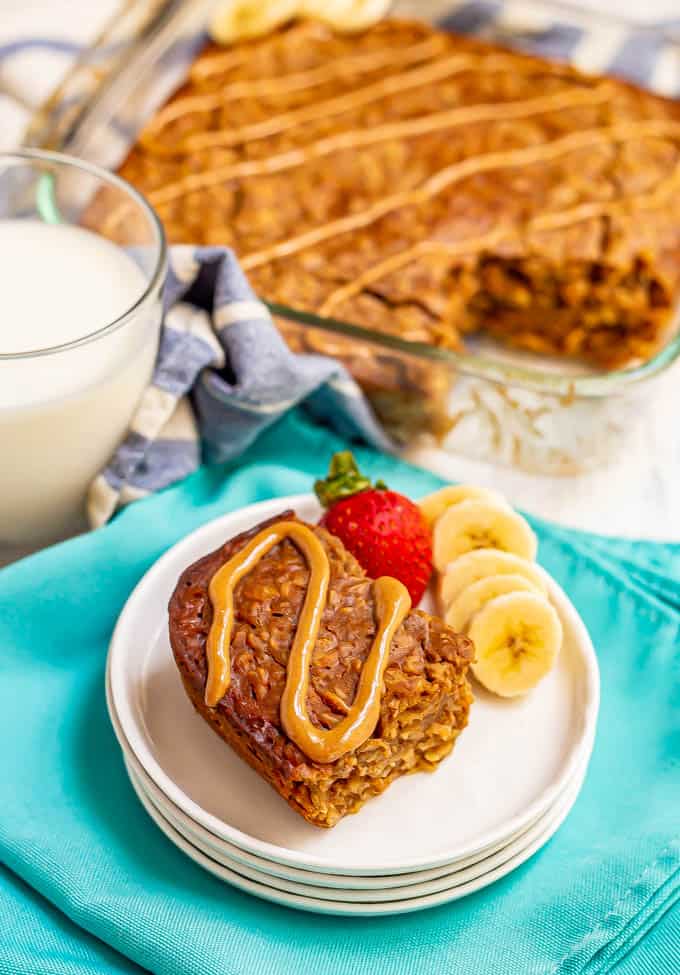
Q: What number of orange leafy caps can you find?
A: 0